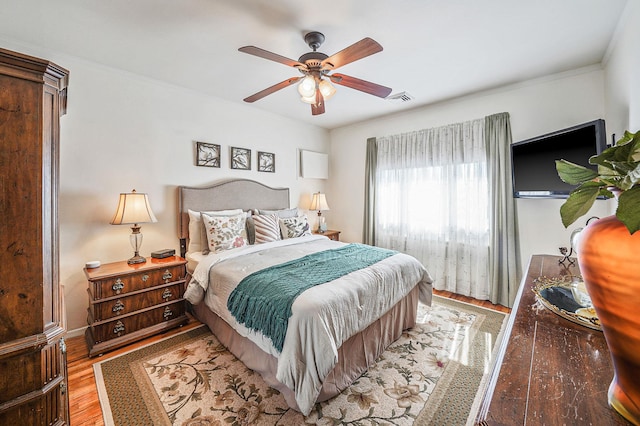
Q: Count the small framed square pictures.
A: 3